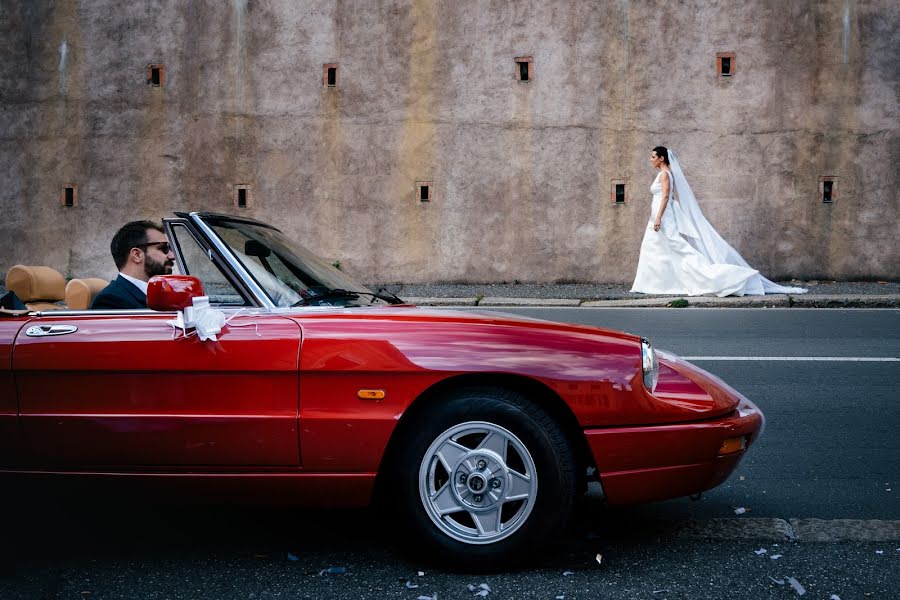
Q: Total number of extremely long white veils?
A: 1